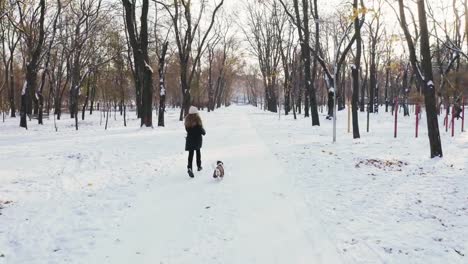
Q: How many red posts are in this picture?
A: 5